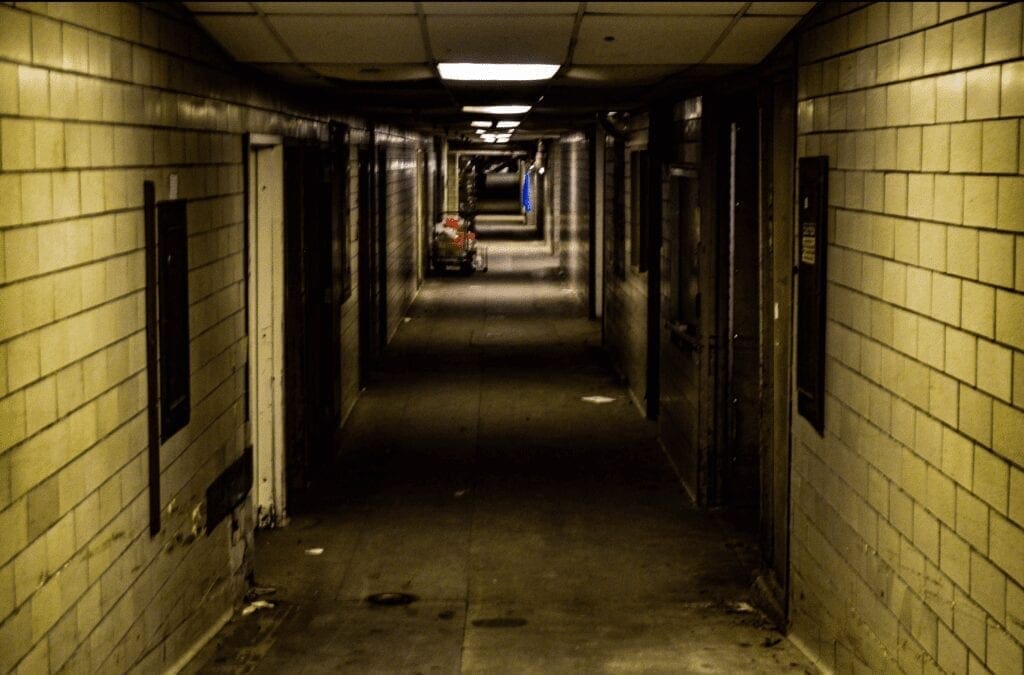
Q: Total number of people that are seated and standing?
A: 0